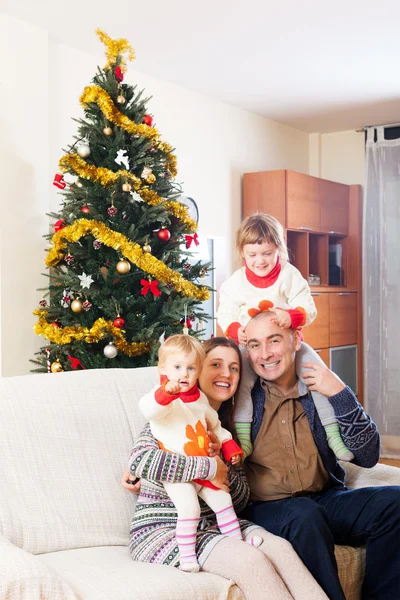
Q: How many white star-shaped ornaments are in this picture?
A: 2